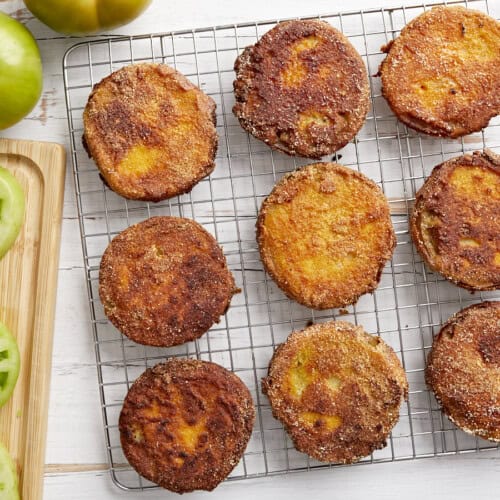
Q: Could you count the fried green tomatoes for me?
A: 9